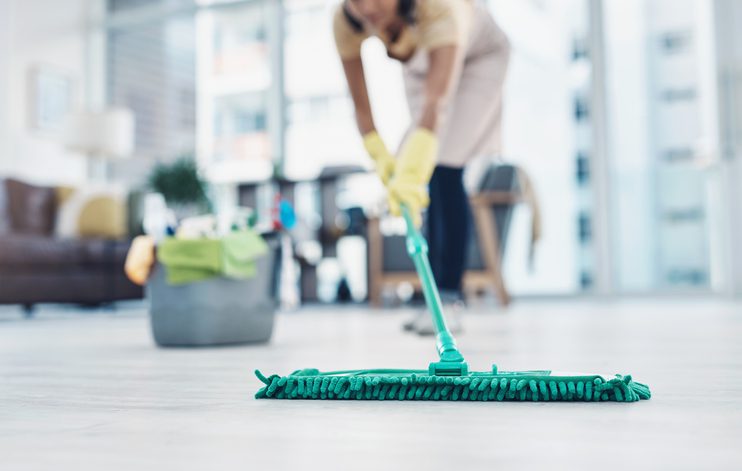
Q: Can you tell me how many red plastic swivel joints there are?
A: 0